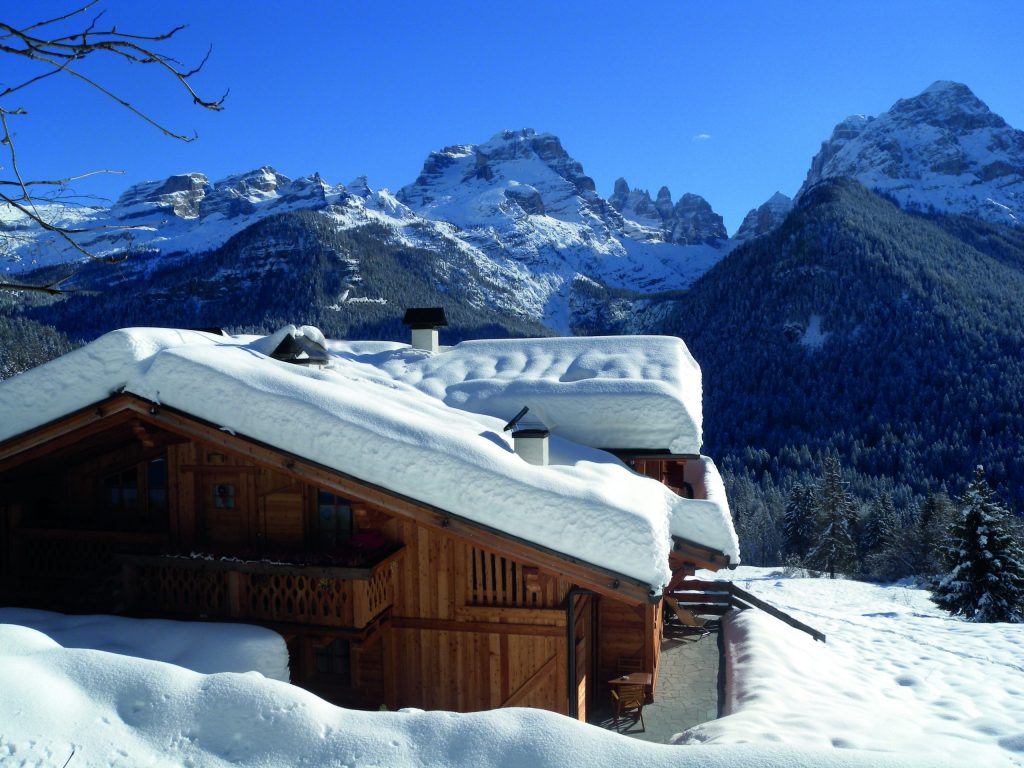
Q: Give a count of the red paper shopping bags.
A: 0